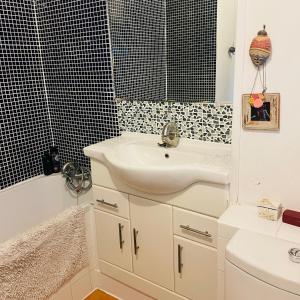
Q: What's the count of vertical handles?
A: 3